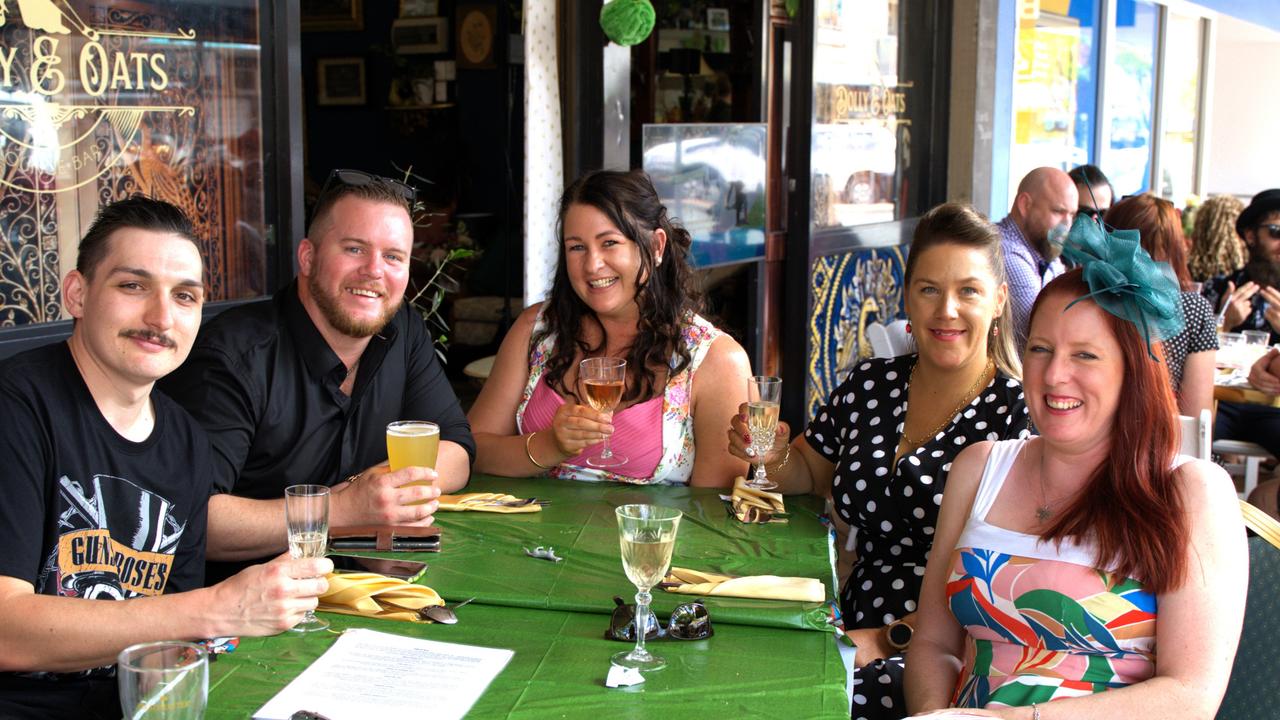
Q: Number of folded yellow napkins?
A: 4